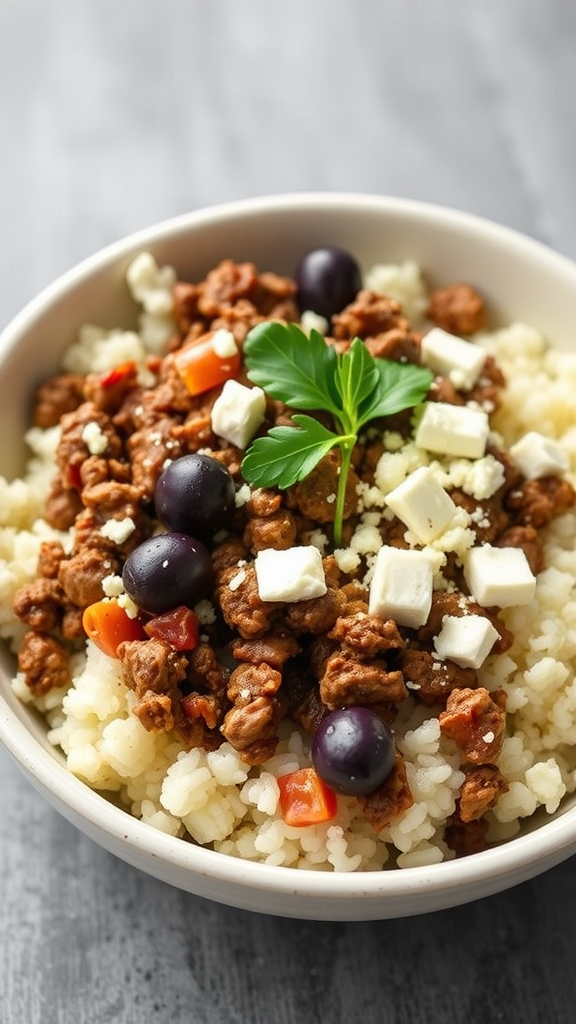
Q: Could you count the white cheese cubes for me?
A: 9